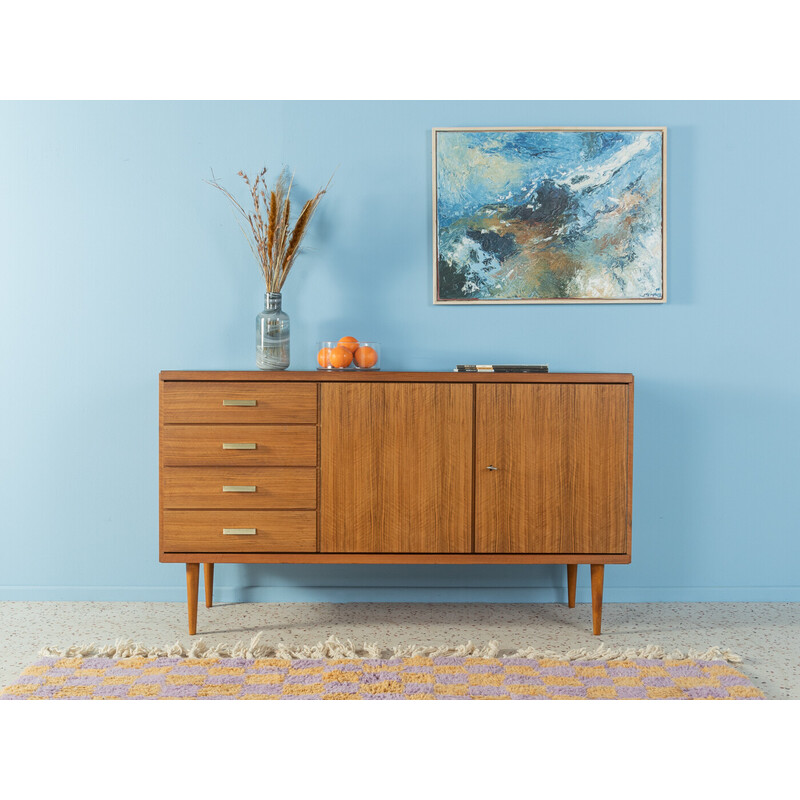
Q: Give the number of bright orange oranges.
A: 4